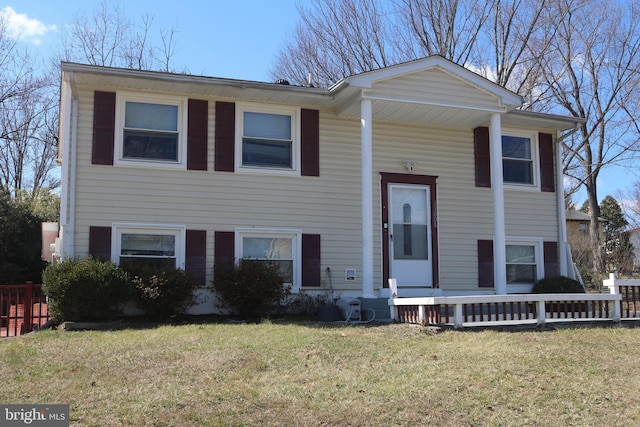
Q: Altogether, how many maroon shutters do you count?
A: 12